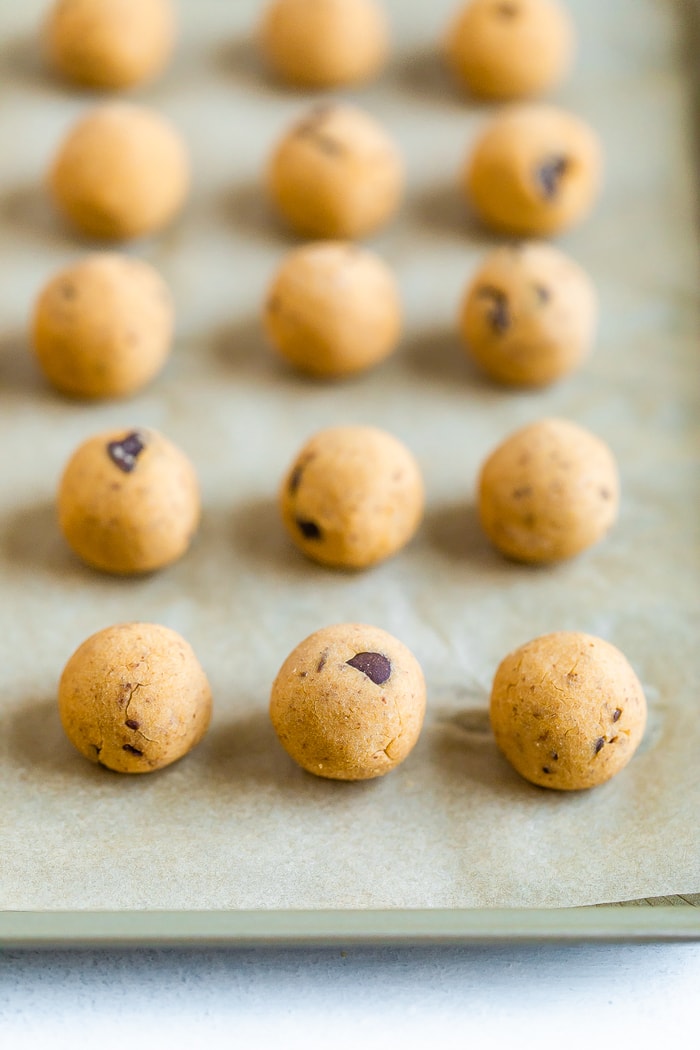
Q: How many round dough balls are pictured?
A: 15